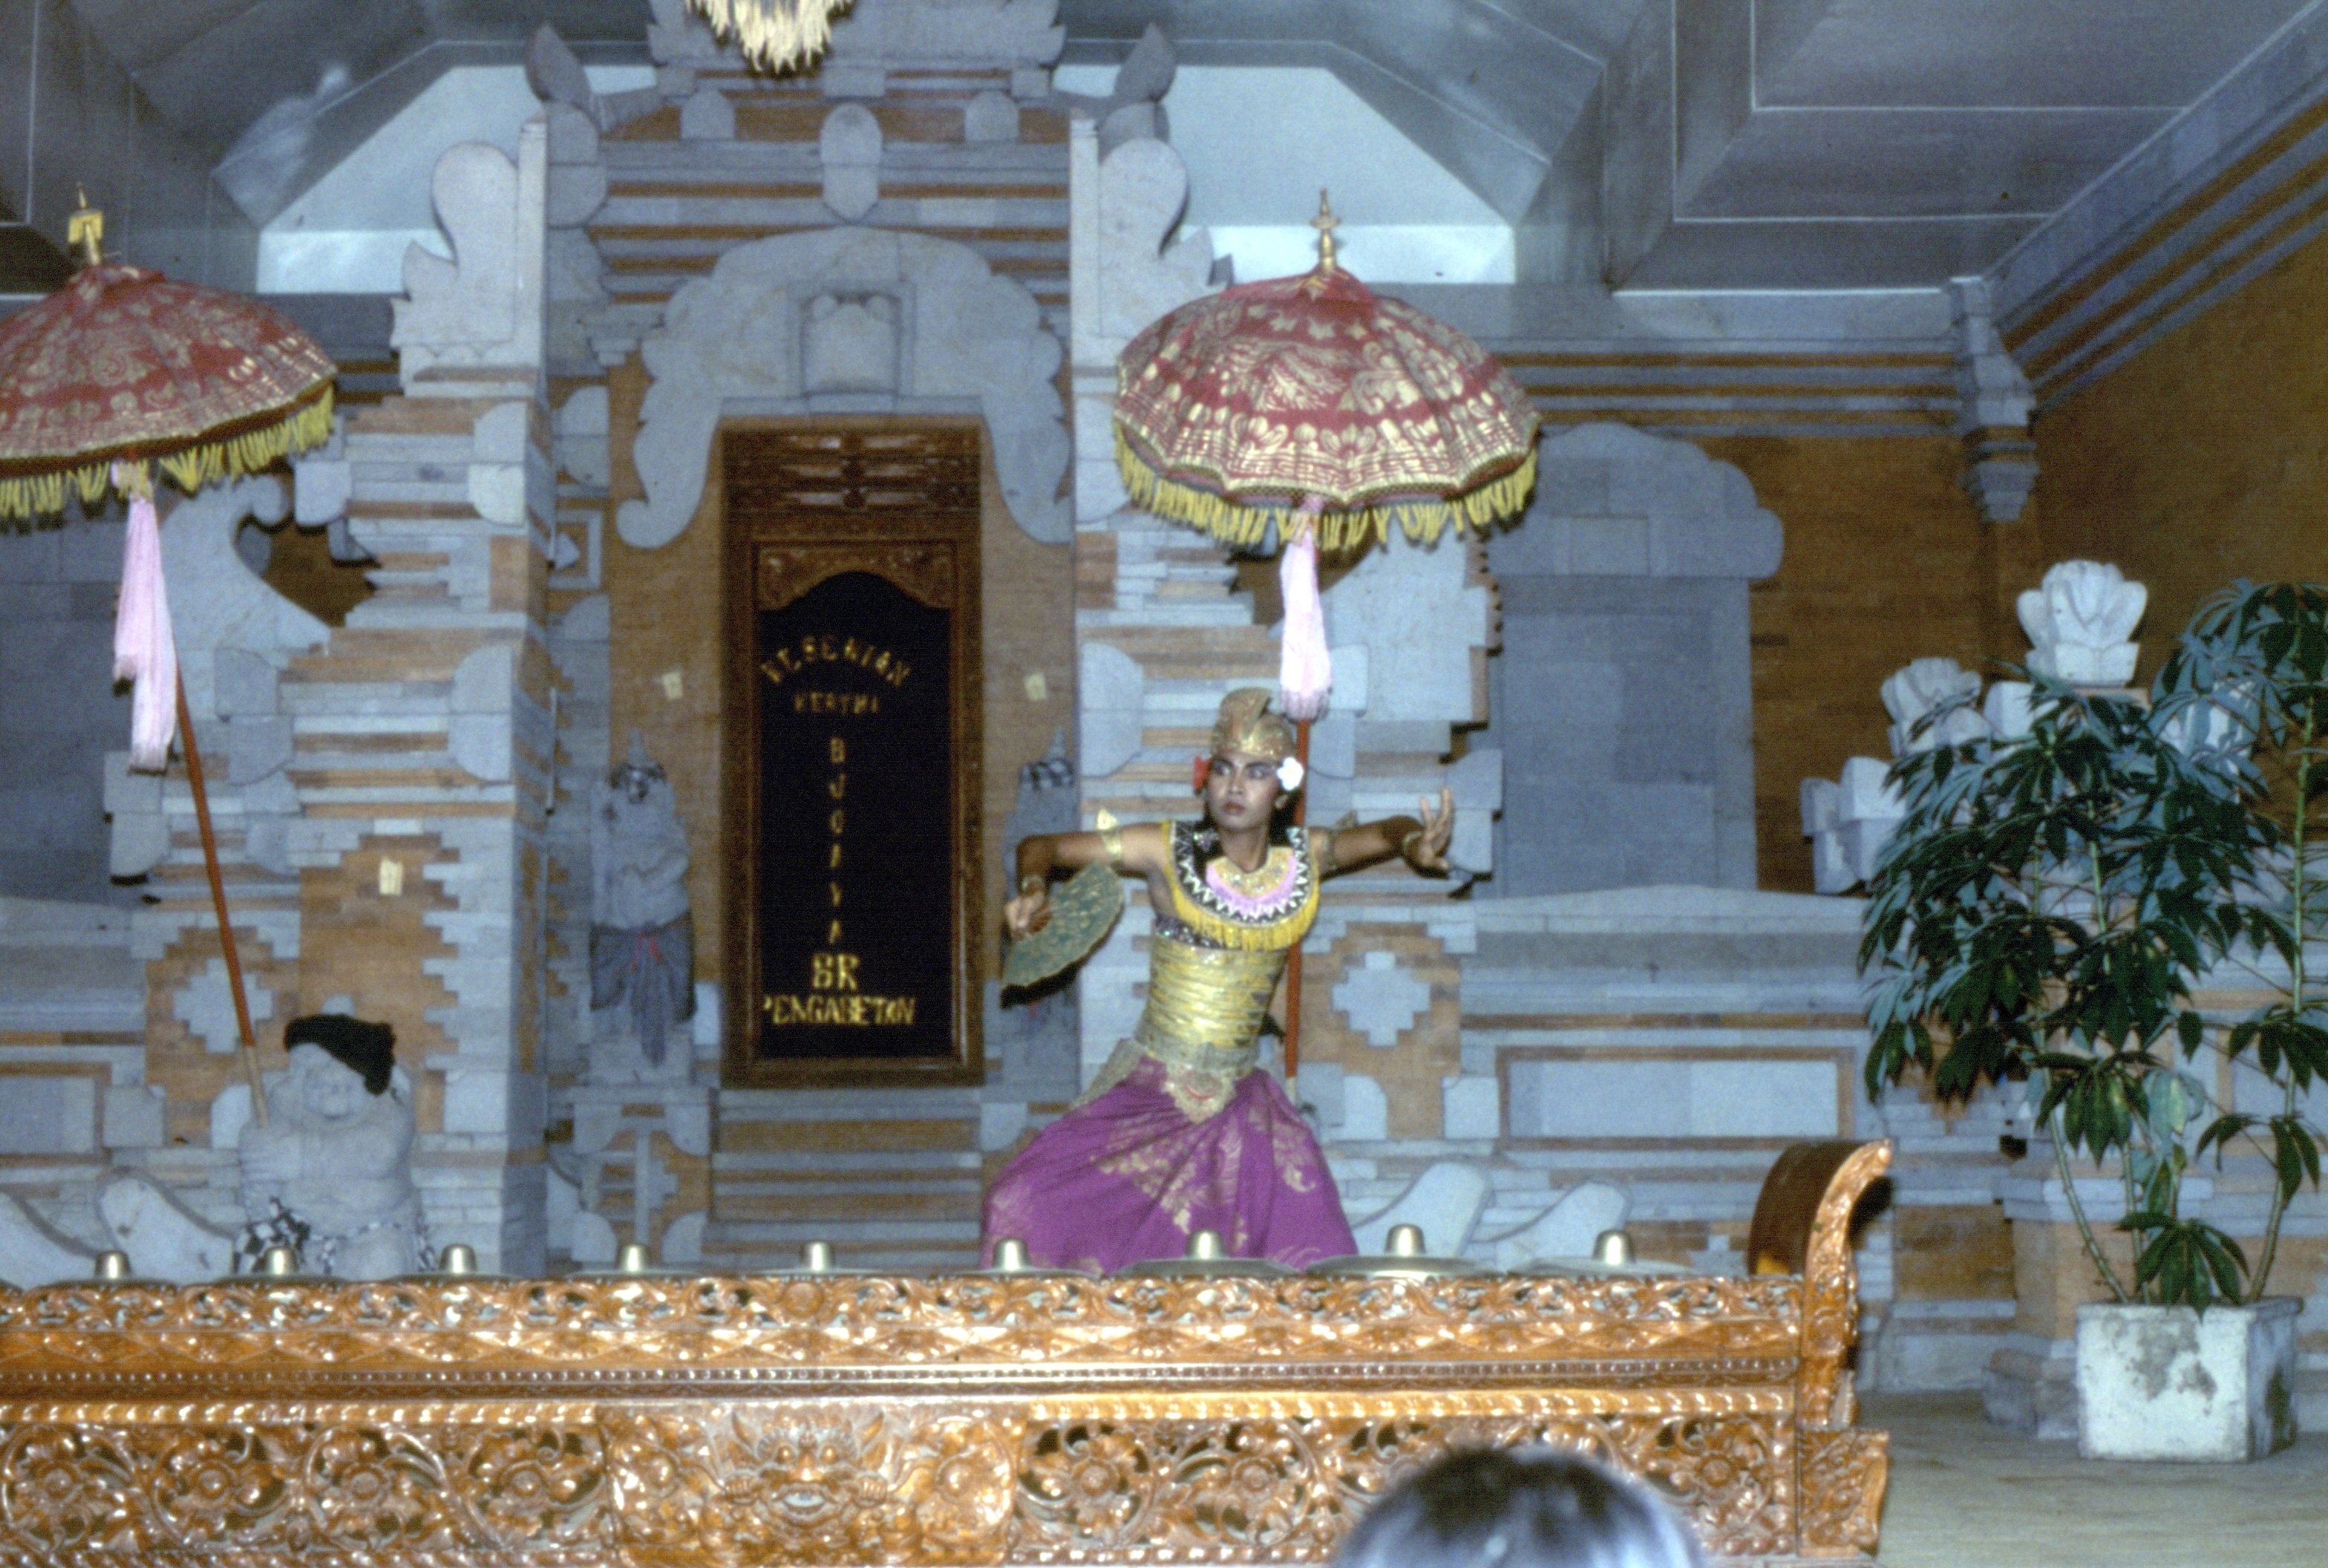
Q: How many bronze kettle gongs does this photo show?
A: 9